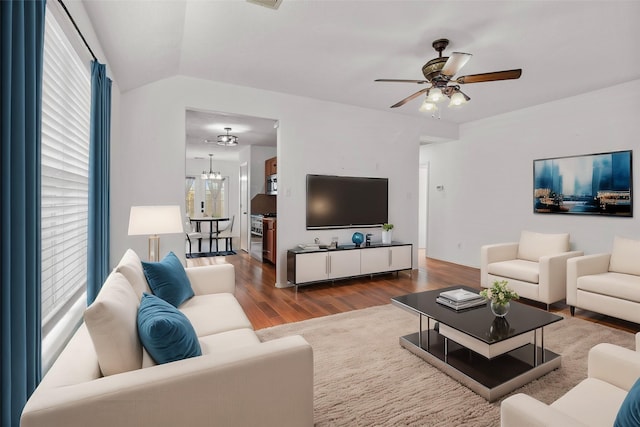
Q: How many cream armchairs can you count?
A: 3